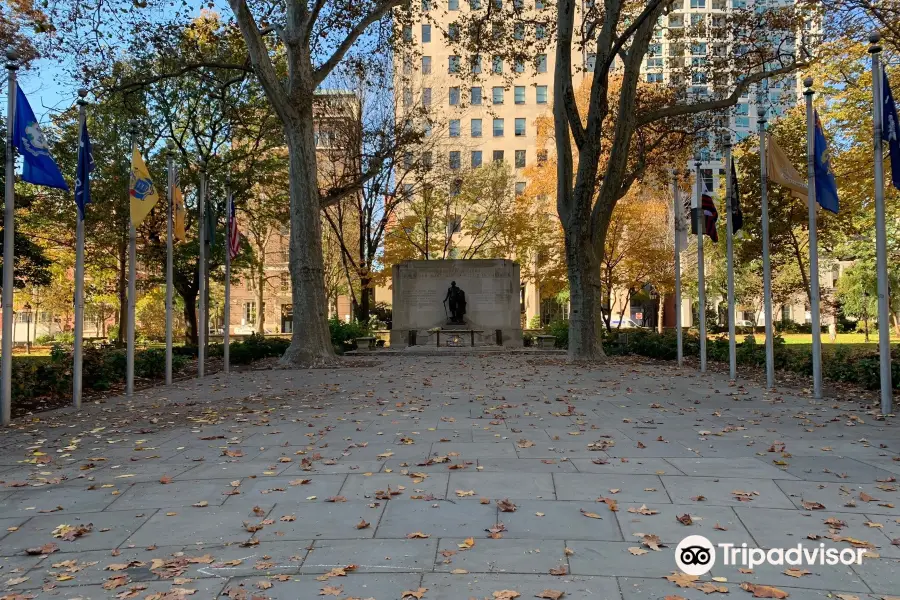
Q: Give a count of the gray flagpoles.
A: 12